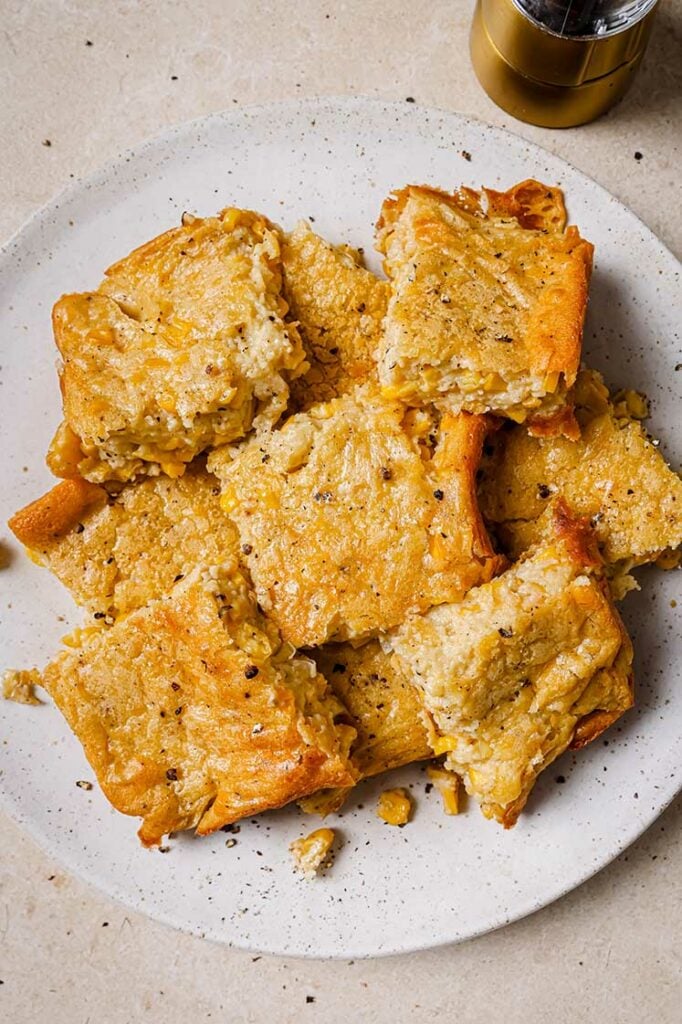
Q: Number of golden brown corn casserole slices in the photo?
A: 9